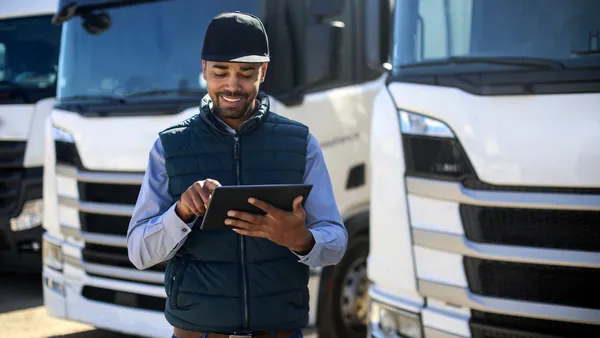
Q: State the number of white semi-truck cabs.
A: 3